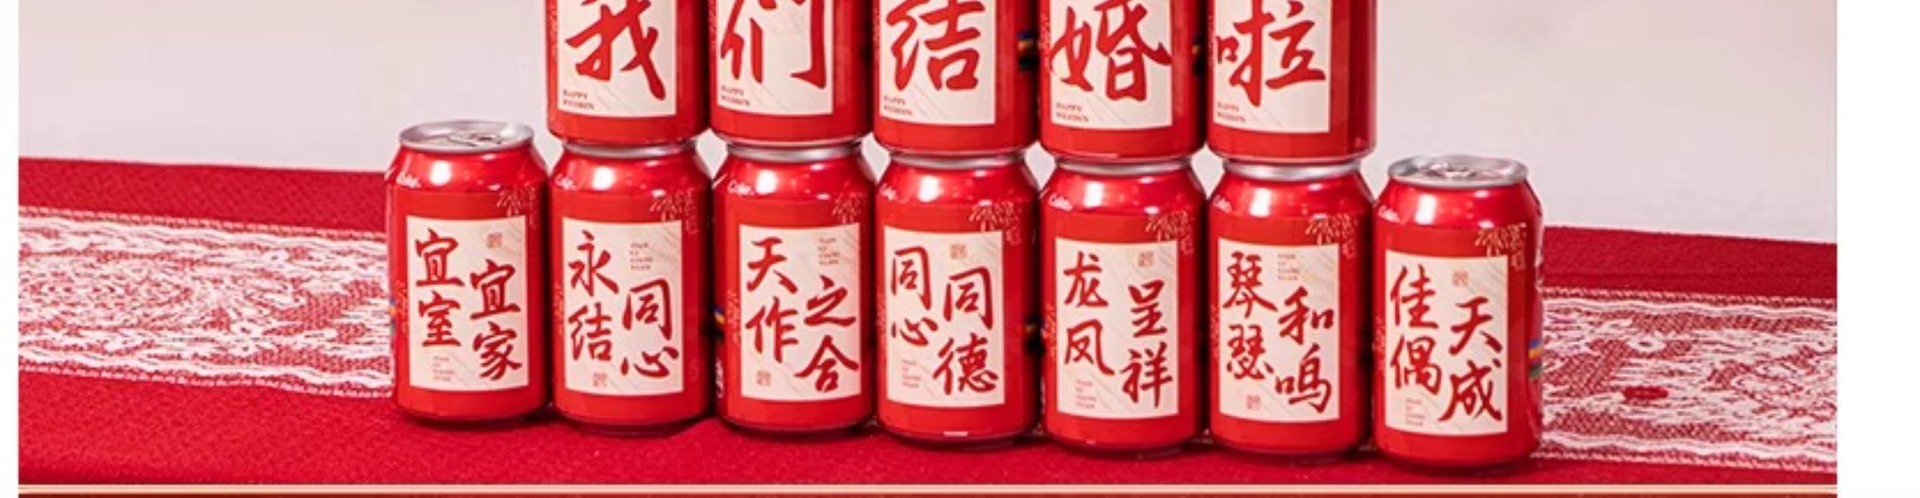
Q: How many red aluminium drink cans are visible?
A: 12